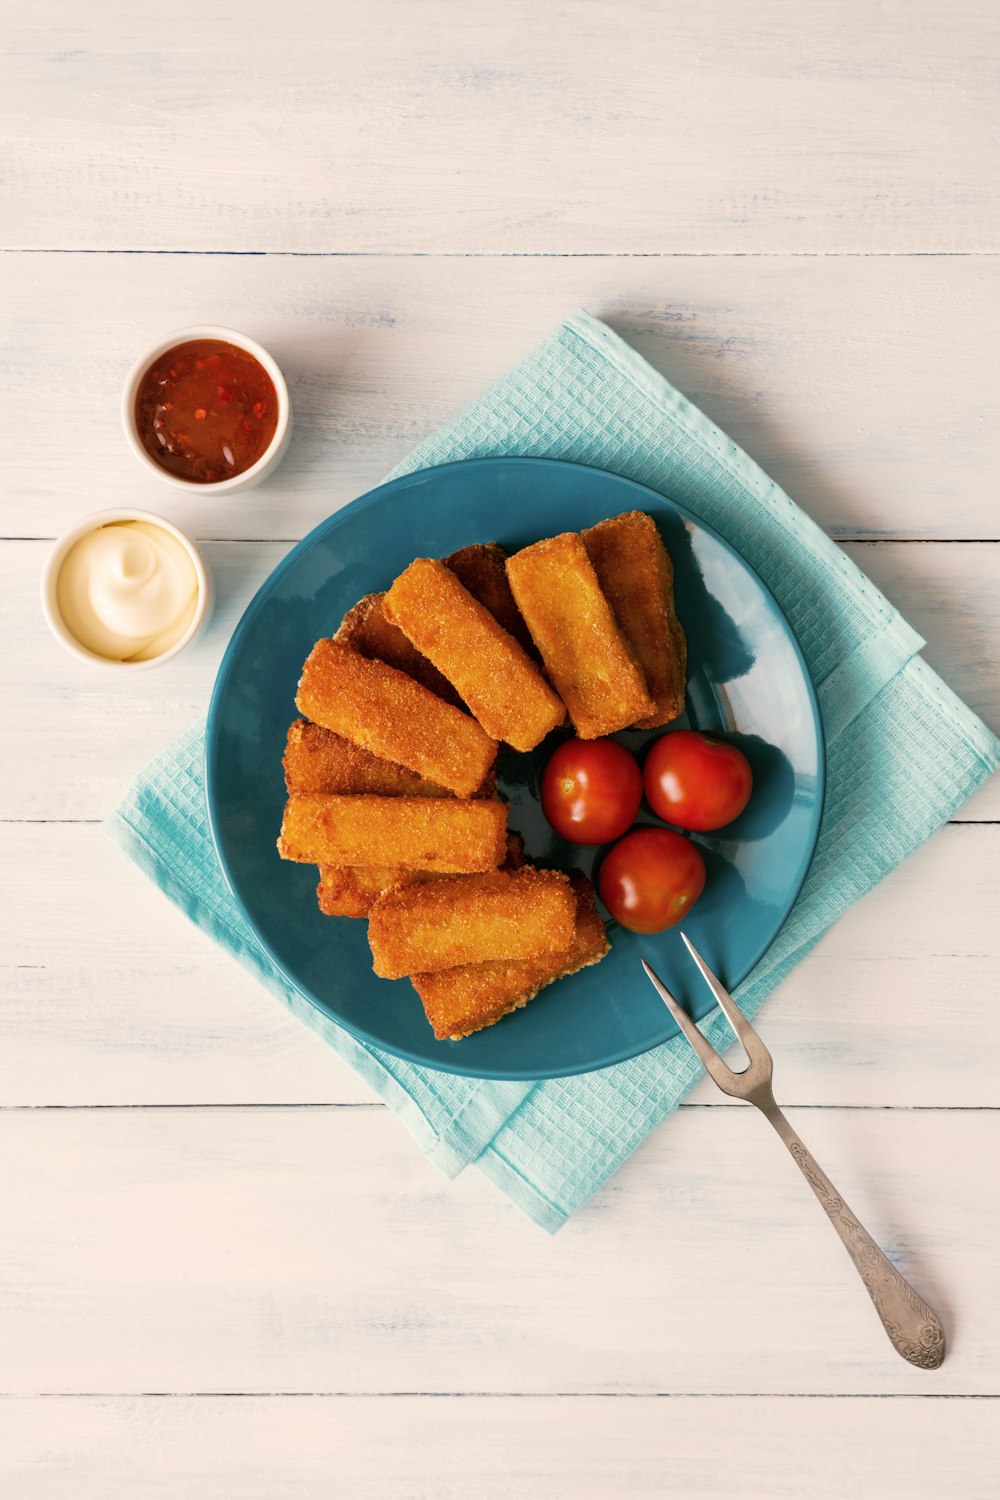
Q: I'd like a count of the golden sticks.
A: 11